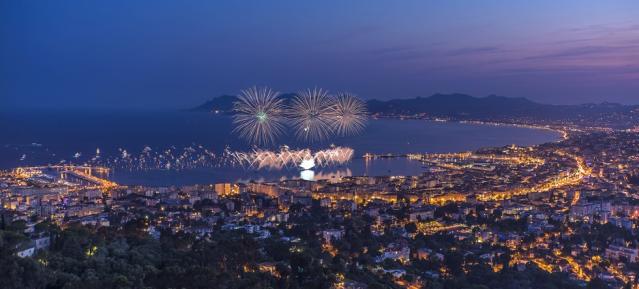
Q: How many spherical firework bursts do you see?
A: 3